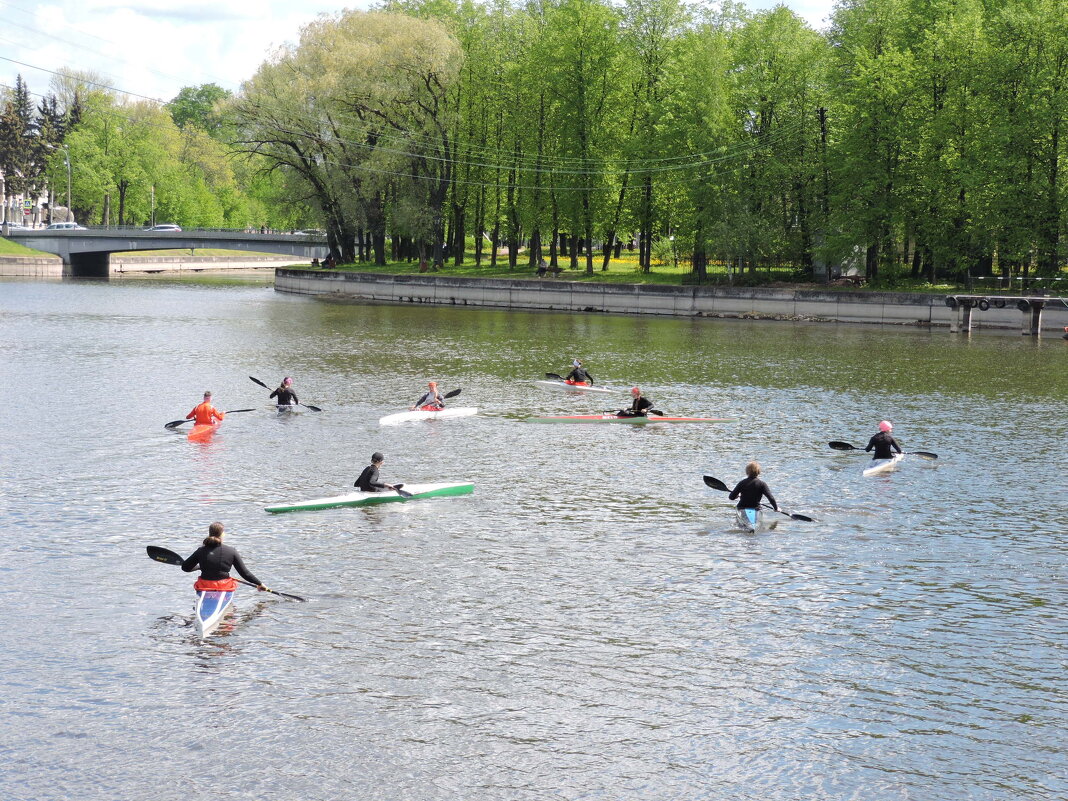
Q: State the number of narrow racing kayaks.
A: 9